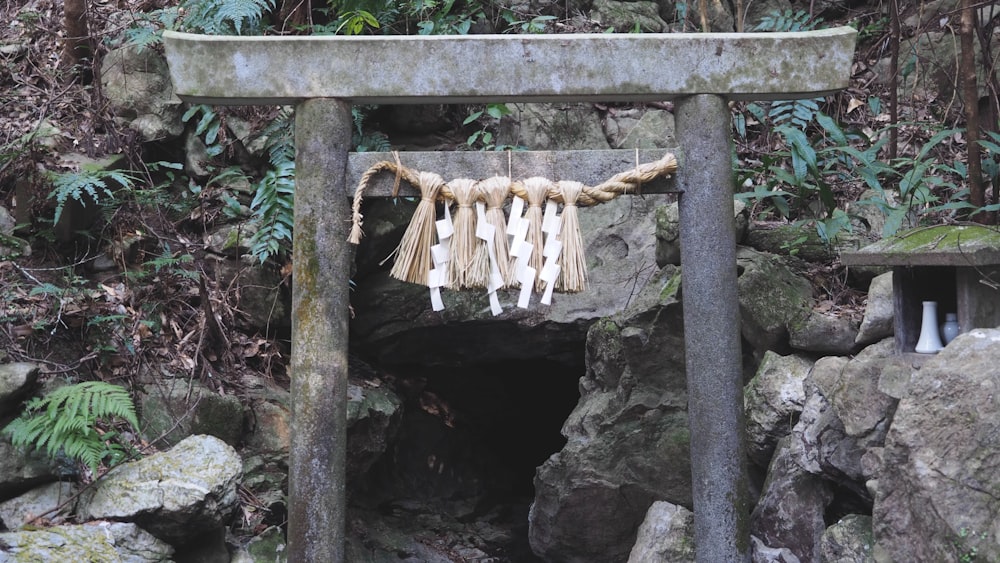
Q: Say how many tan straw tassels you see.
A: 5